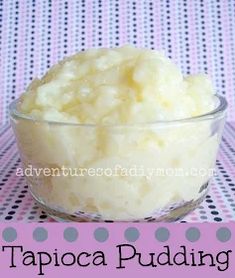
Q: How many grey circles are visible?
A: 8